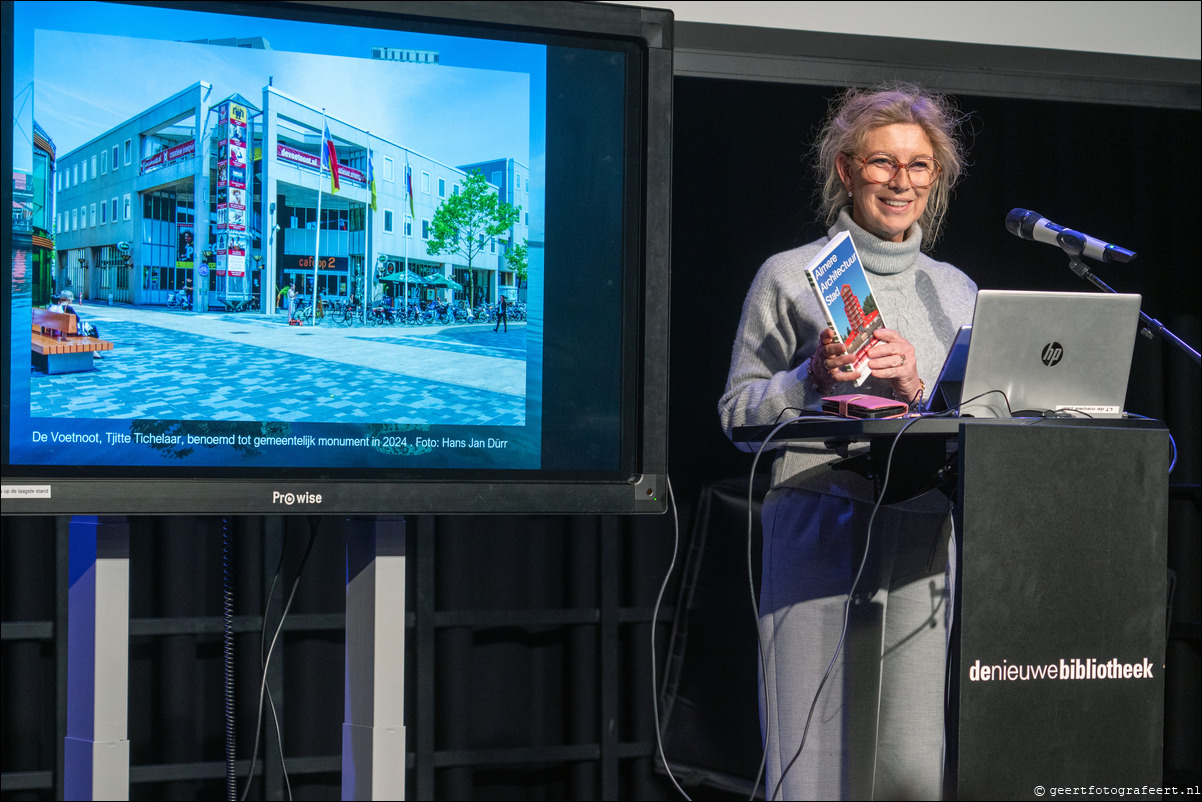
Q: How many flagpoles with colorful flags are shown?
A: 3